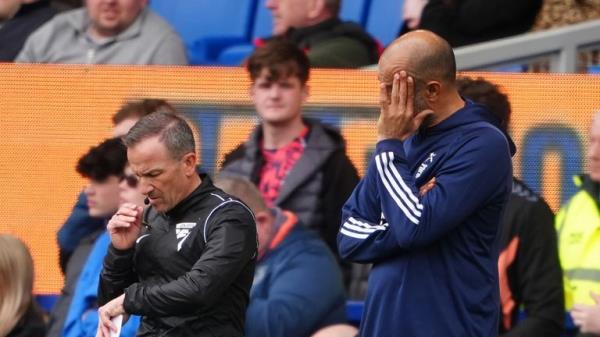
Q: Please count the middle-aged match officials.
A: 1